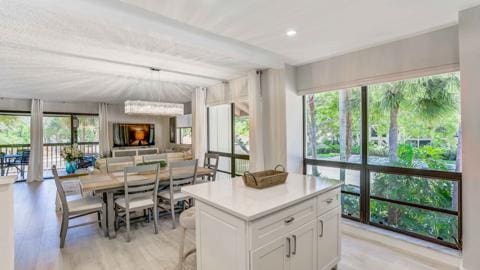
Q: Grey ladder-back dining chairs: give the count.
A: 6